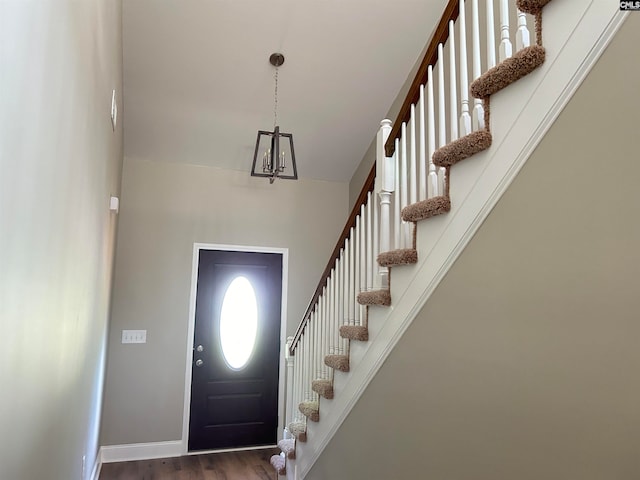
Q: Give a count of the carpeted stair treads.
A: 13